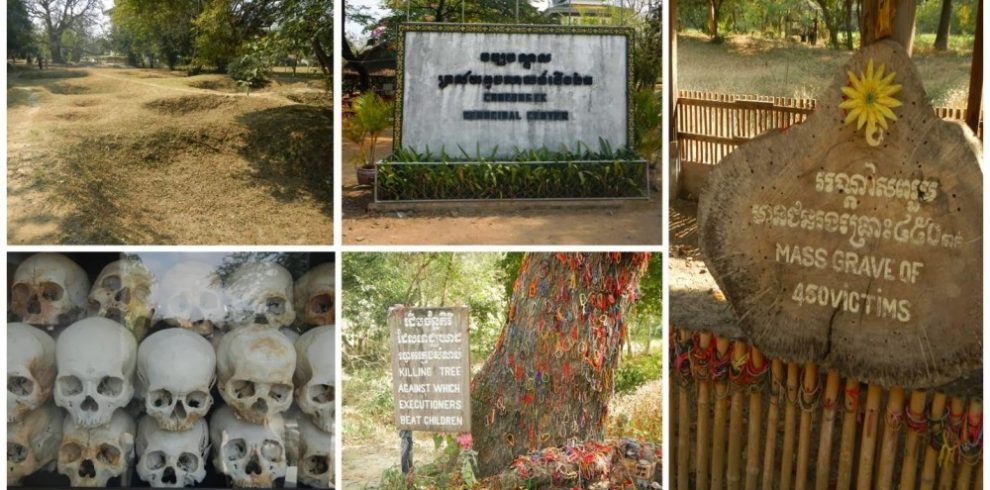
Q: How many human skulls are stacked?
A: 15